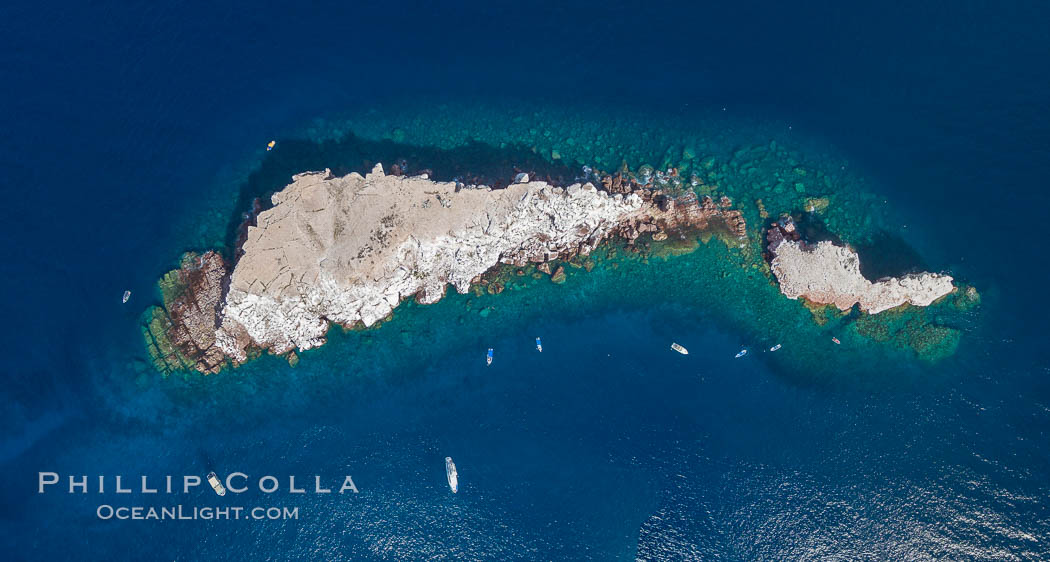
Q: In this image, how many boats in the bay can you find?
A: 10